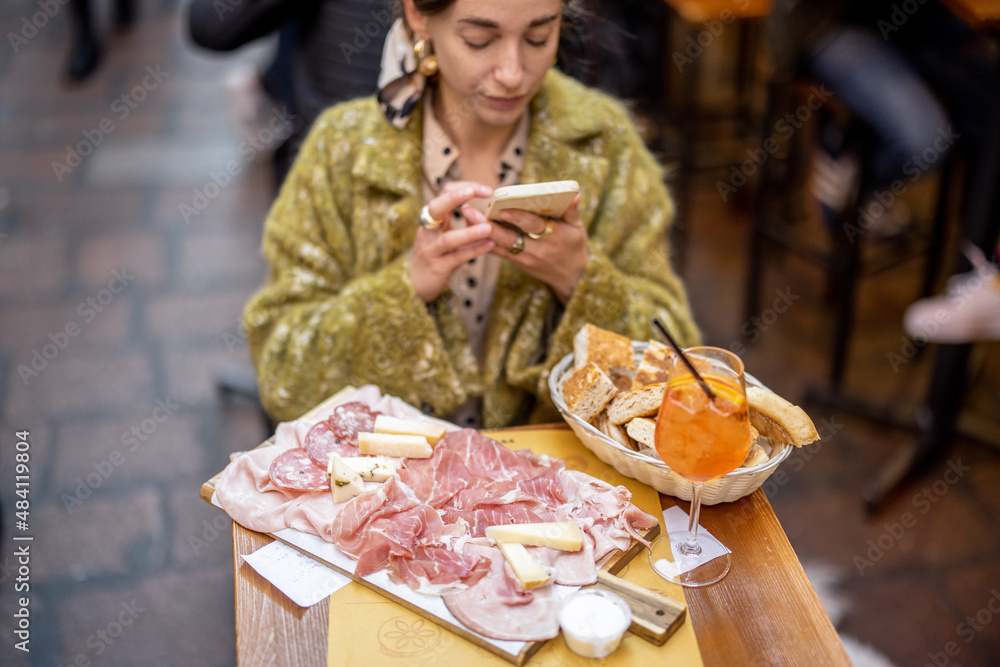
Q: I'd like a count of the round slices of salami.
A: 3